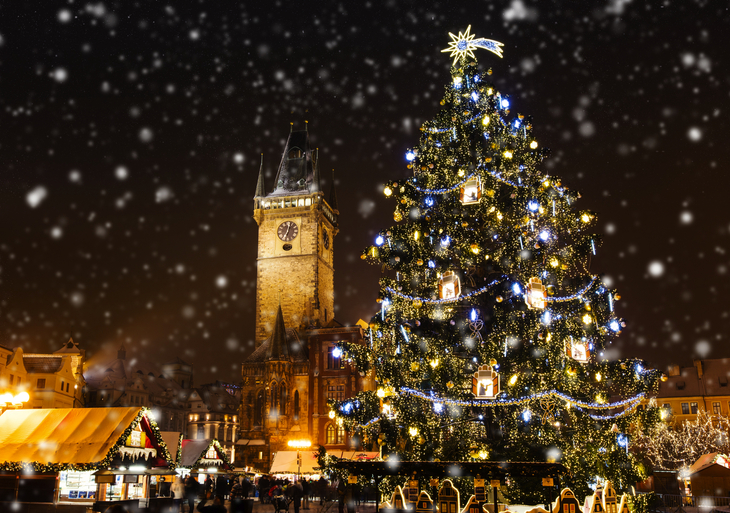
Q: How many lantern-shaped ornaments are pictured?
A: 5